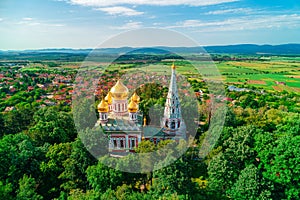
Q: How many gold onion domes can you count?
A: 5